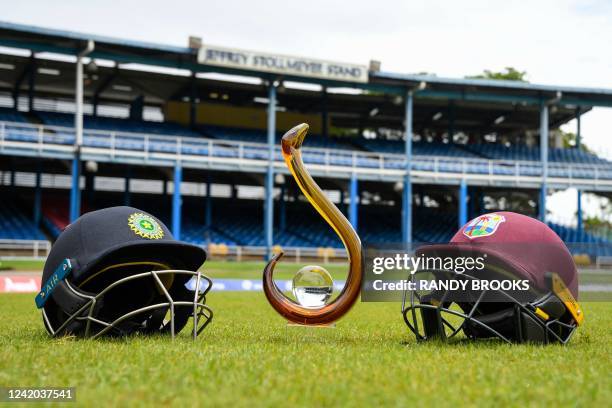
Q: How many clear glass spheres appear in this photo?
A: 1